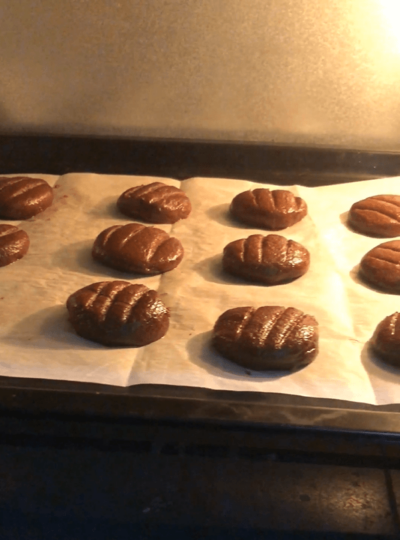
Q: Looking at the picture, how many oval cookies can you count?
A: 11